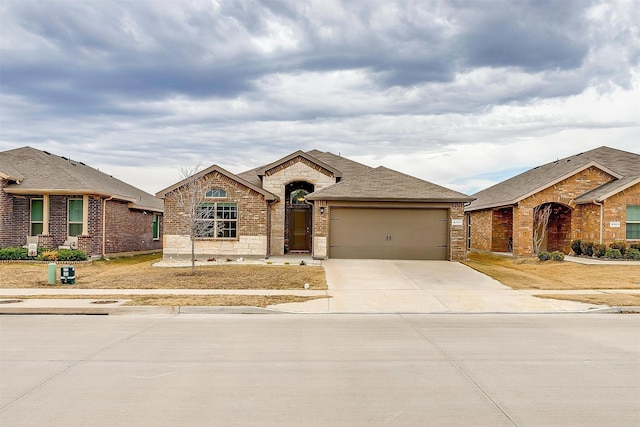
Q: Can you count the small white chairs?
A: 2